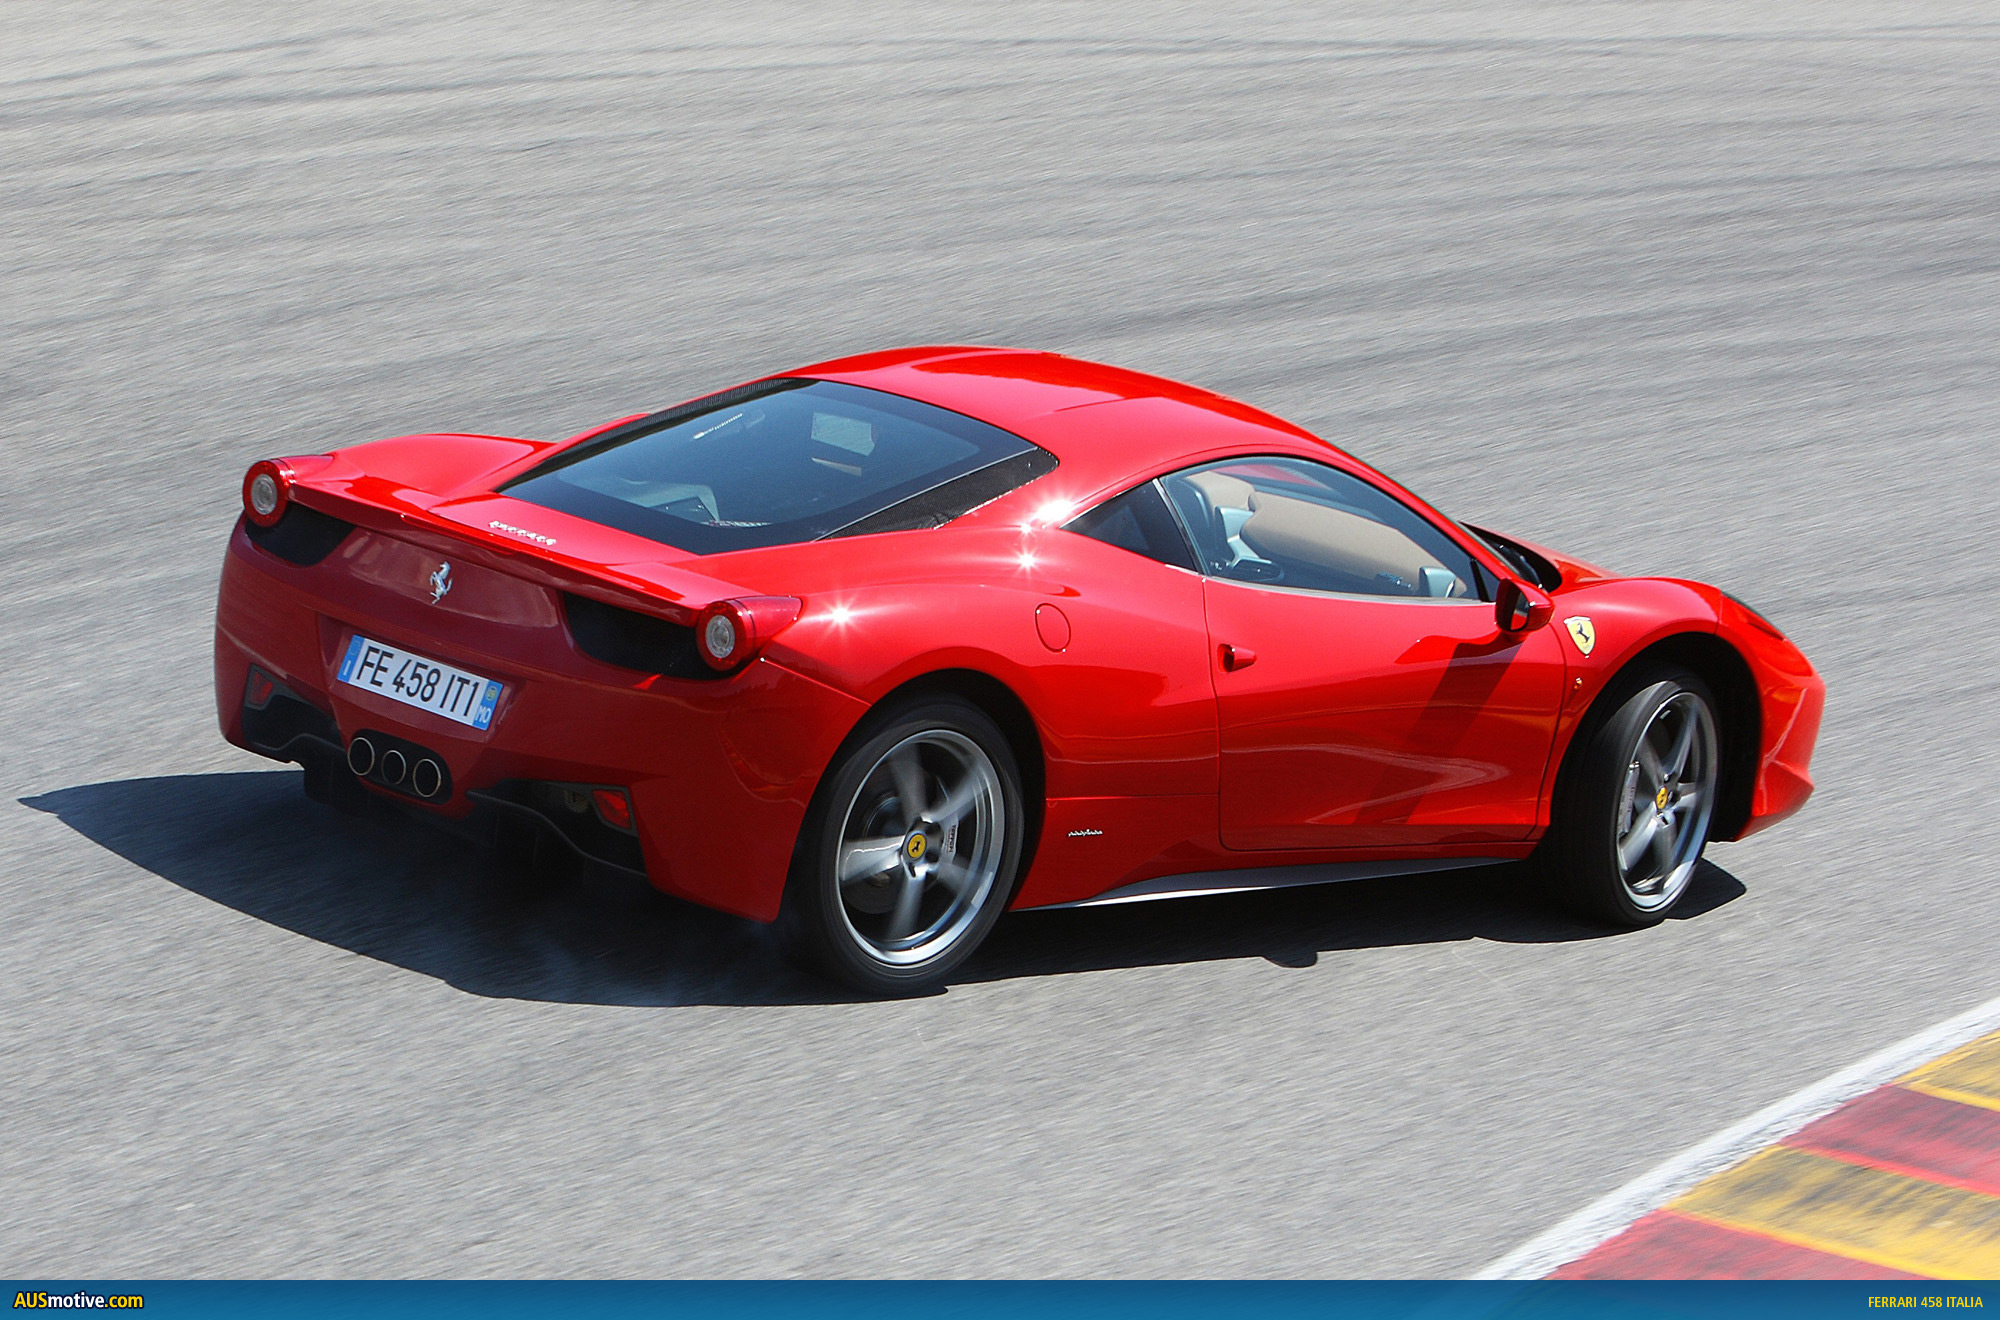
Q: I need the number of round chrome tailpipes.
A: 3